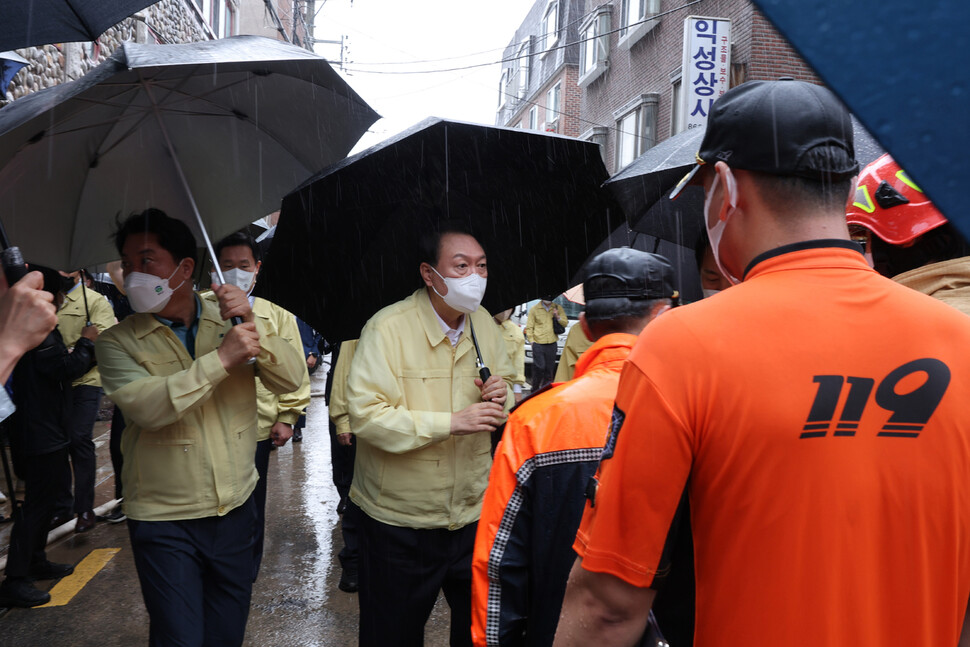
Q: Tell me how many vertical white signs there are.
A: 1